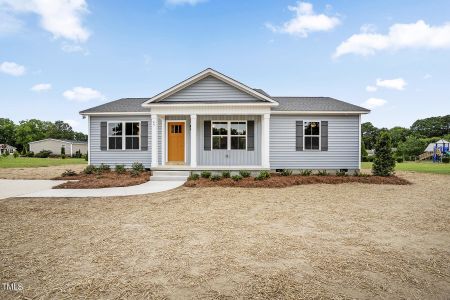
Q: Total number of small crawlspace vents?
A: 2